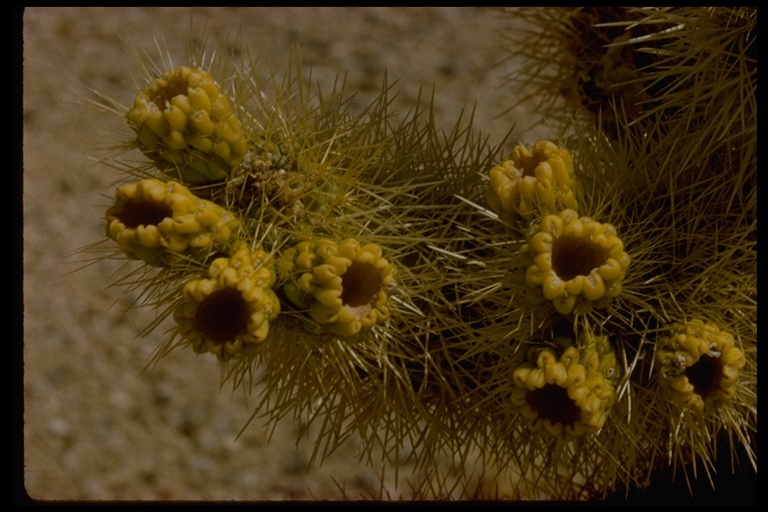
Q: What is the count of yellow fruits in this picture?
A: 8